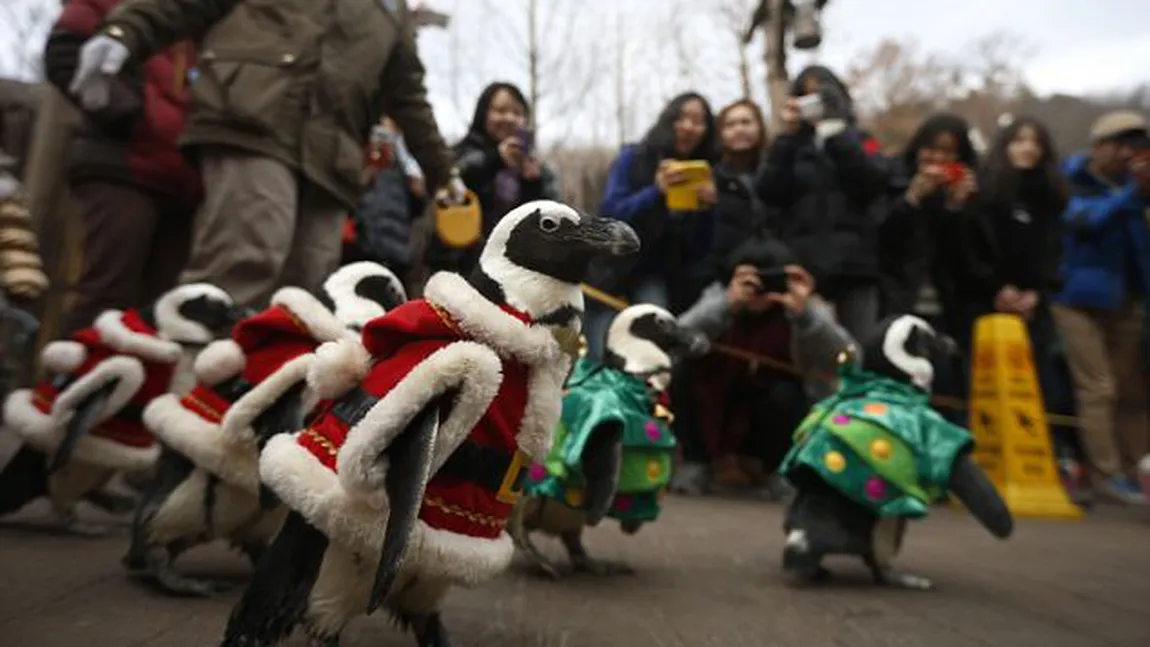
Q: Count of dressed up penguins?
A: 5